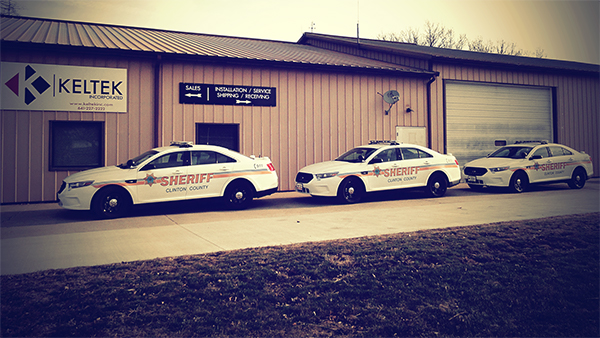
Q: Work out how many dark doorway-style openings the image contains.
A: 2